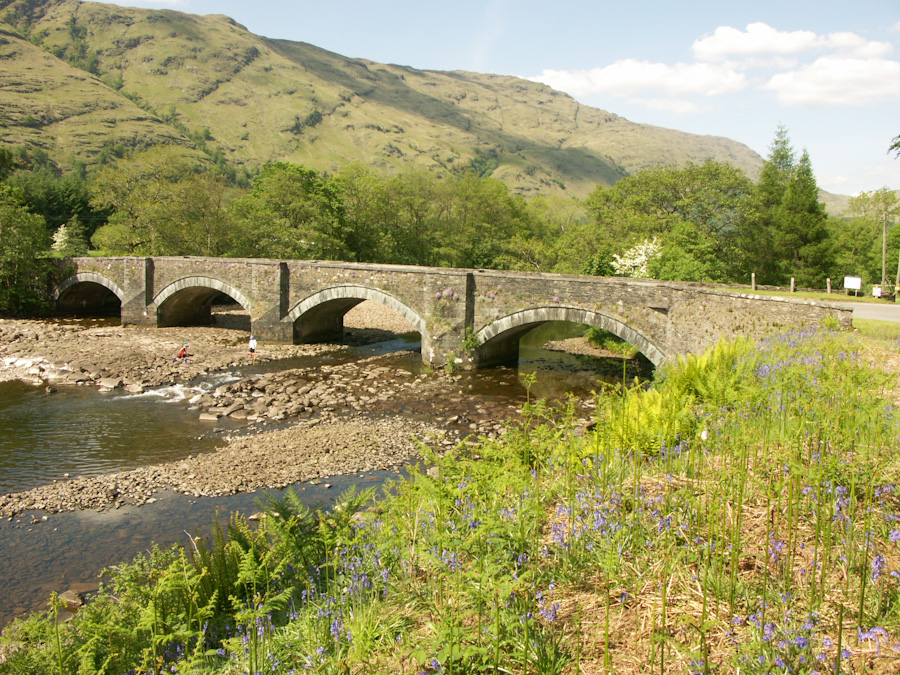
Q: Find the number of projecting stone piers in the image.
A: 3